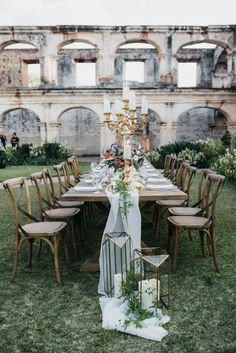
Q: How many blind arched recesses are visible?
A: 4